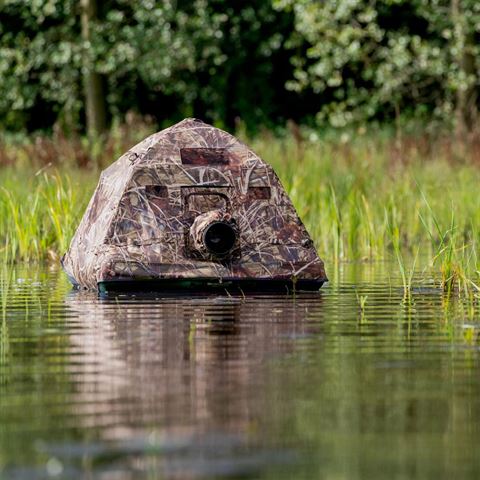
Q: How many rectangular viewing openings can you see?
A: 3